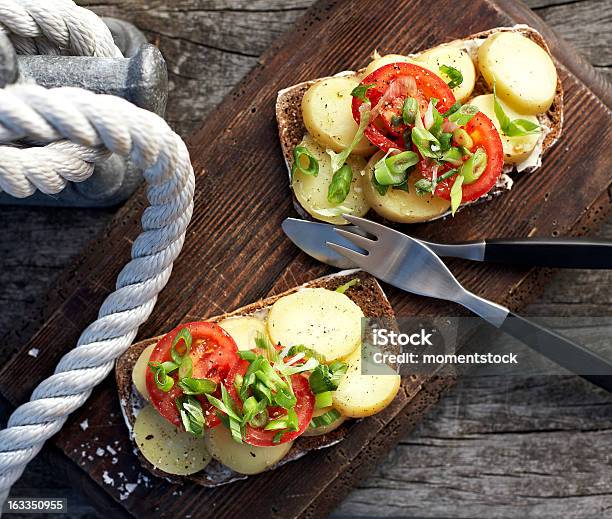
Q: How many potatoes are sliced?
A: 14